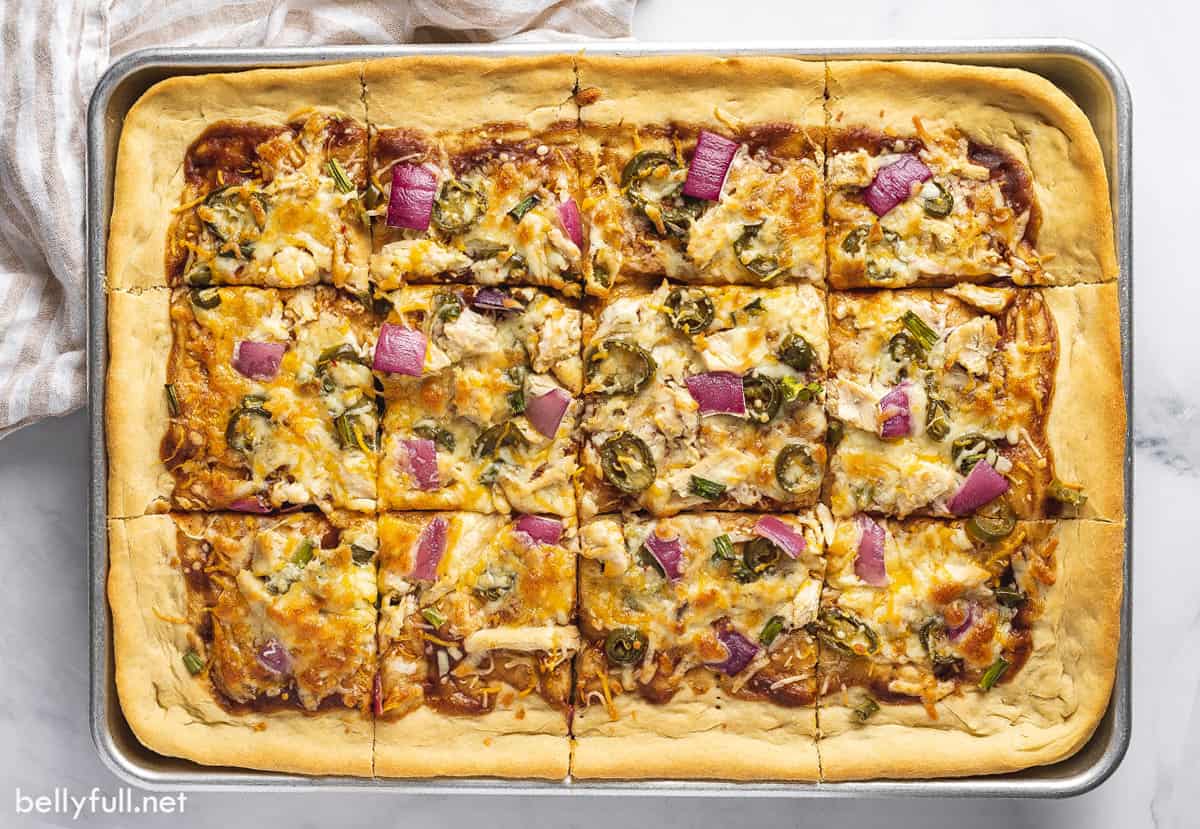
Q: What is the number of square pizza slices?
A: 12